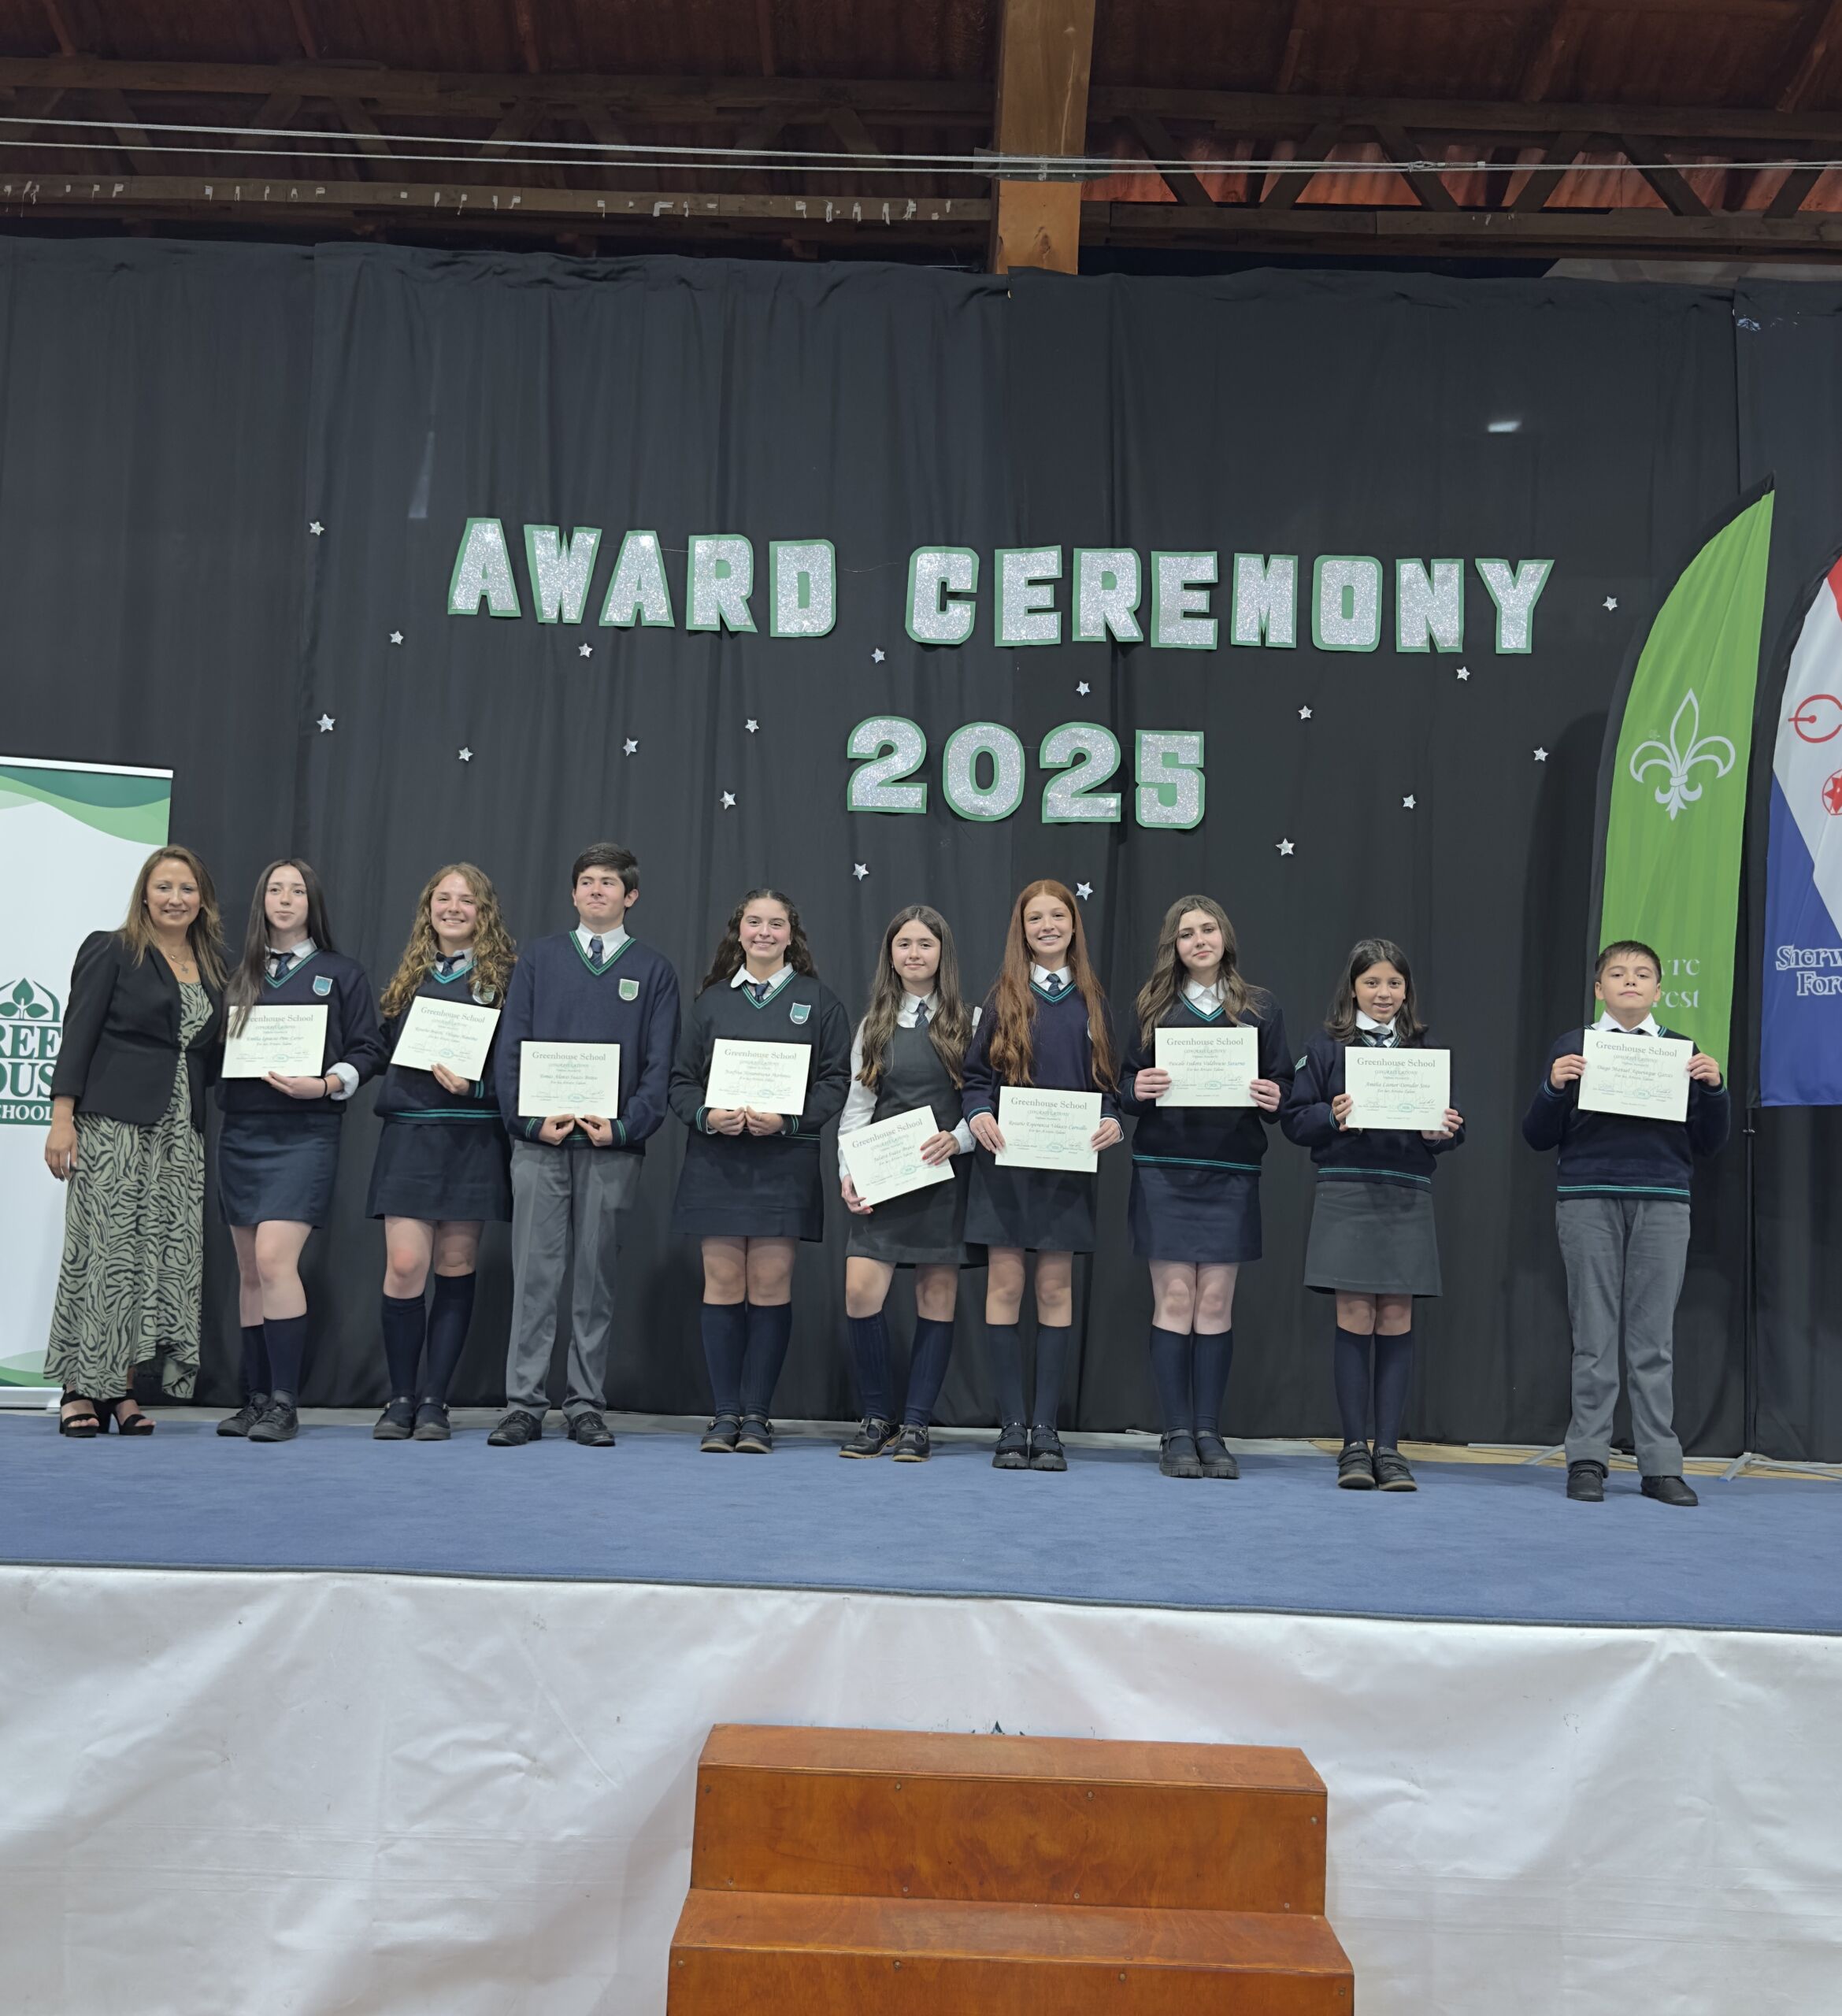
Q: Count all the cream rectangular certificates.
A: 9